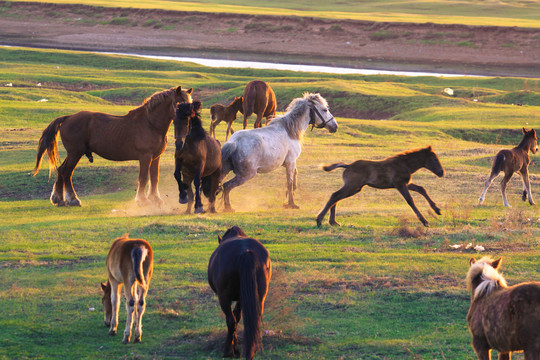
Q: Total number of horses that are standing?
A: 9